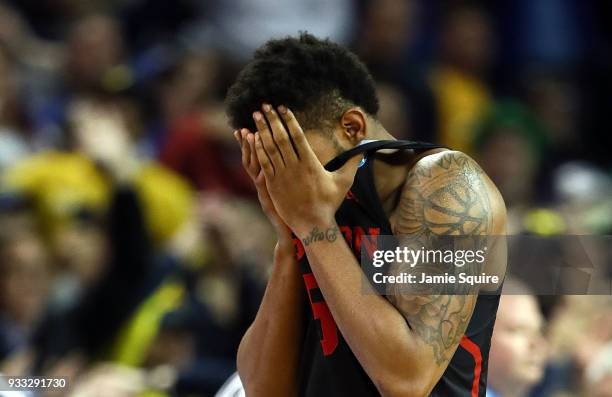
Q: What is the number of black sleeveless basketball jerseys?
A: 1